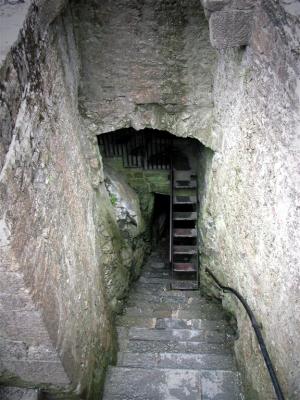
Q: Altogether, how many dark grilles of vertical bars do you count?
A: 1